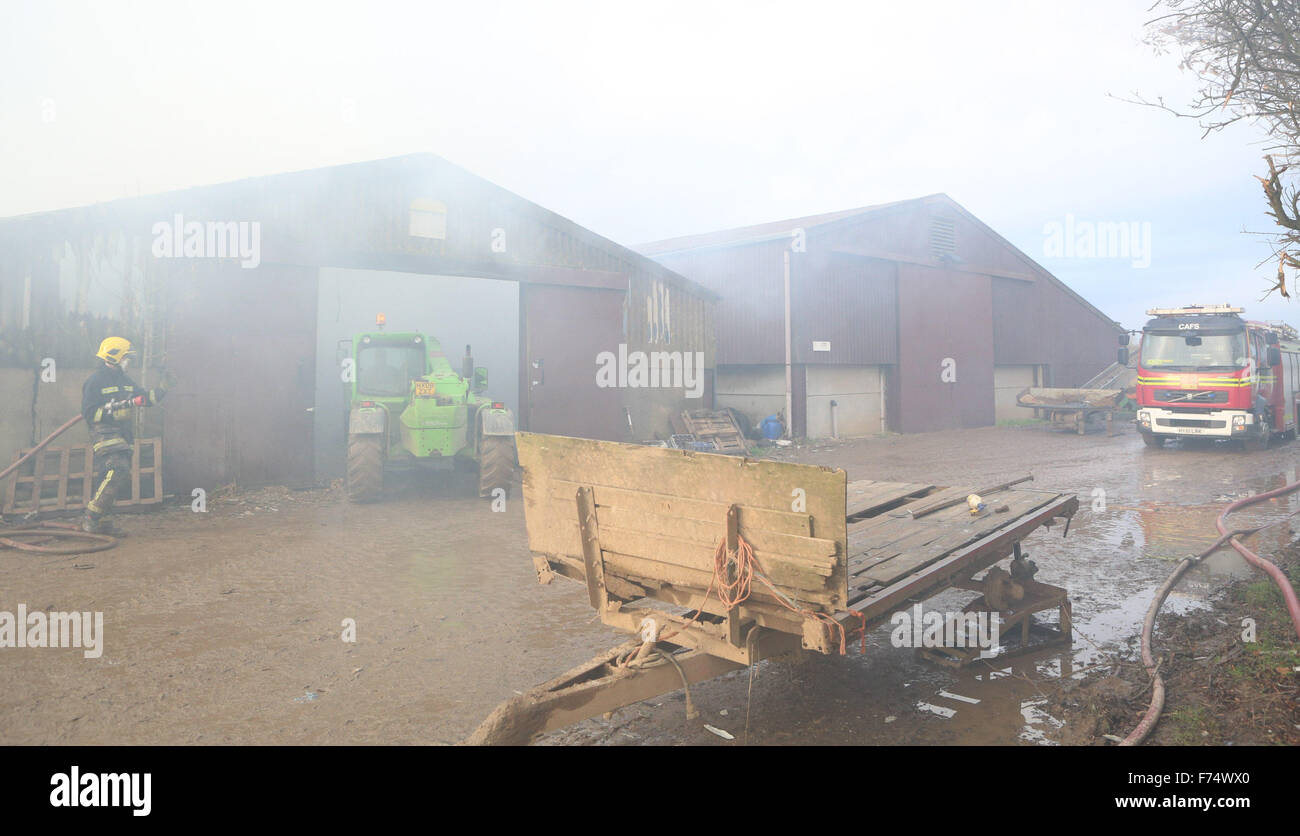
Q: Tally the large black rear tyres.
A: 2